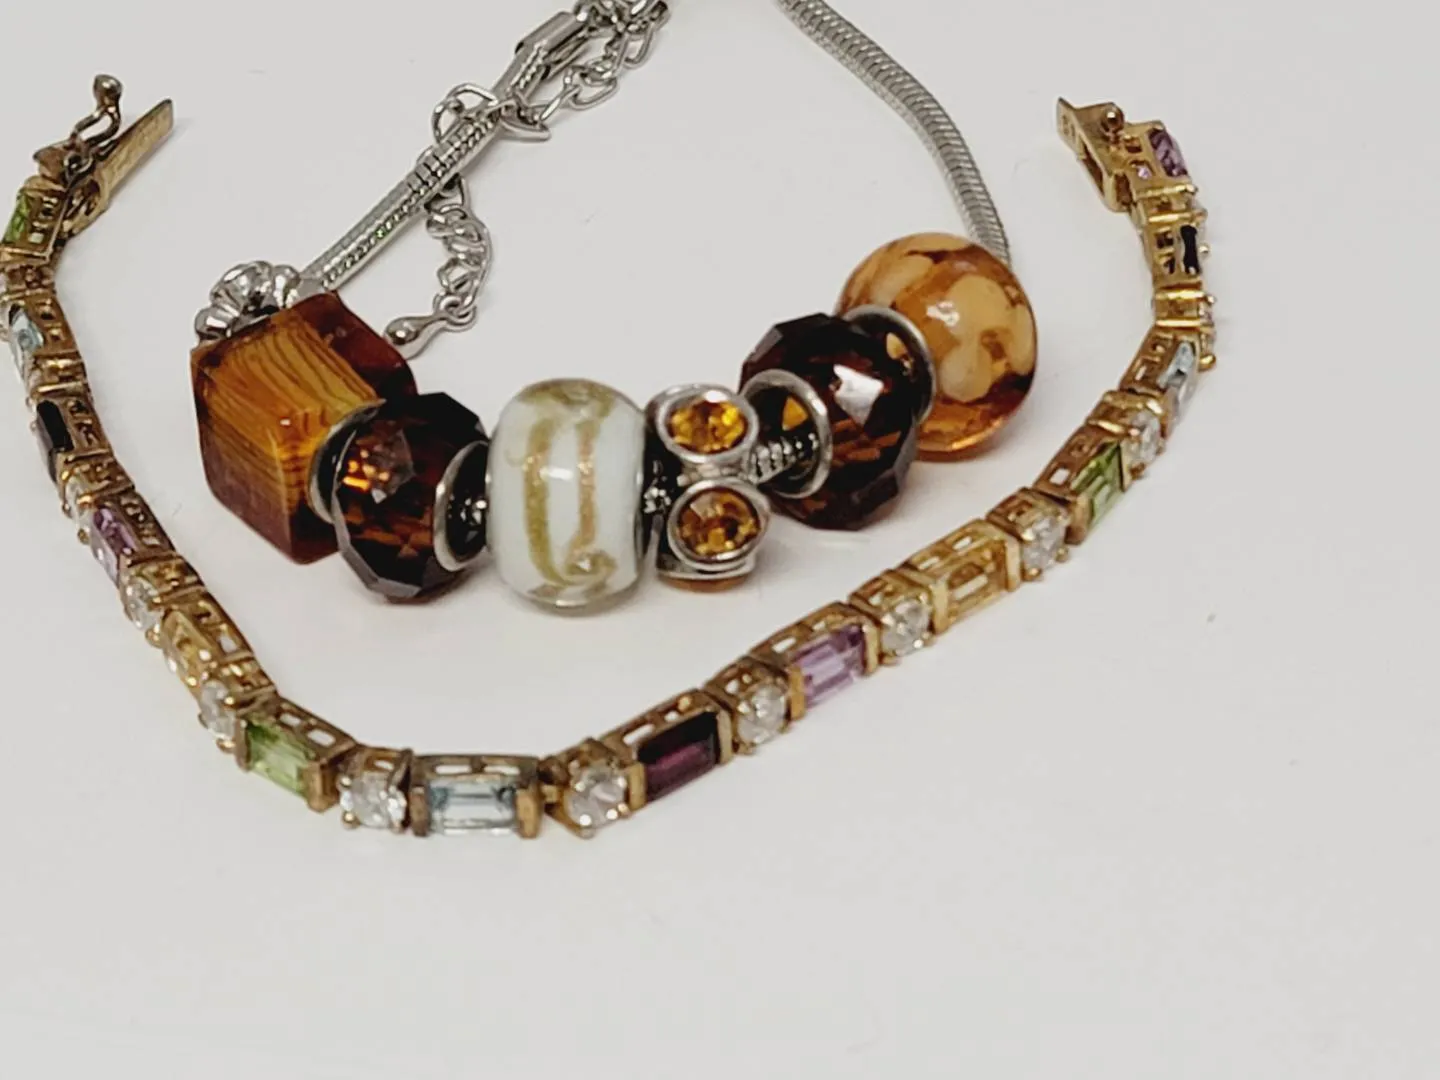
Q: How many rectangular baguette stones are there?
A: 14